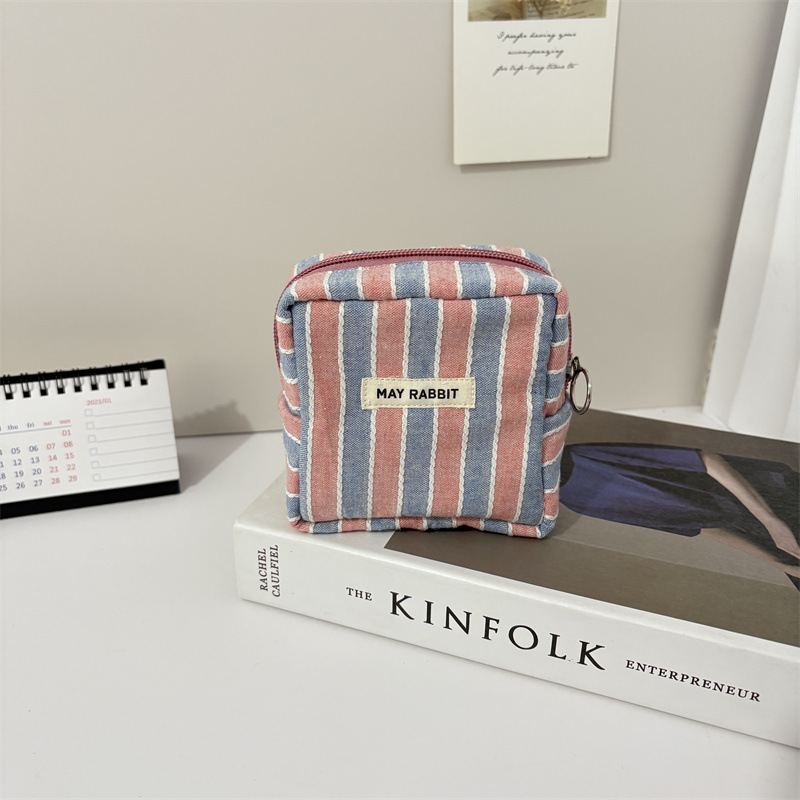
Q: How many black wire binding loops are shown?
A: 9